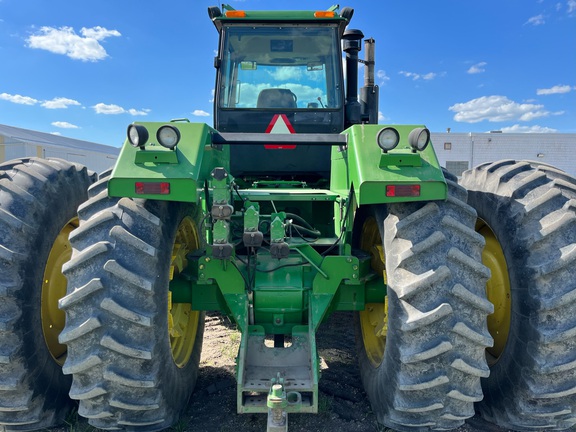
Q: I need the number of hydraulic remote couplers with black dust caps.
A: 4